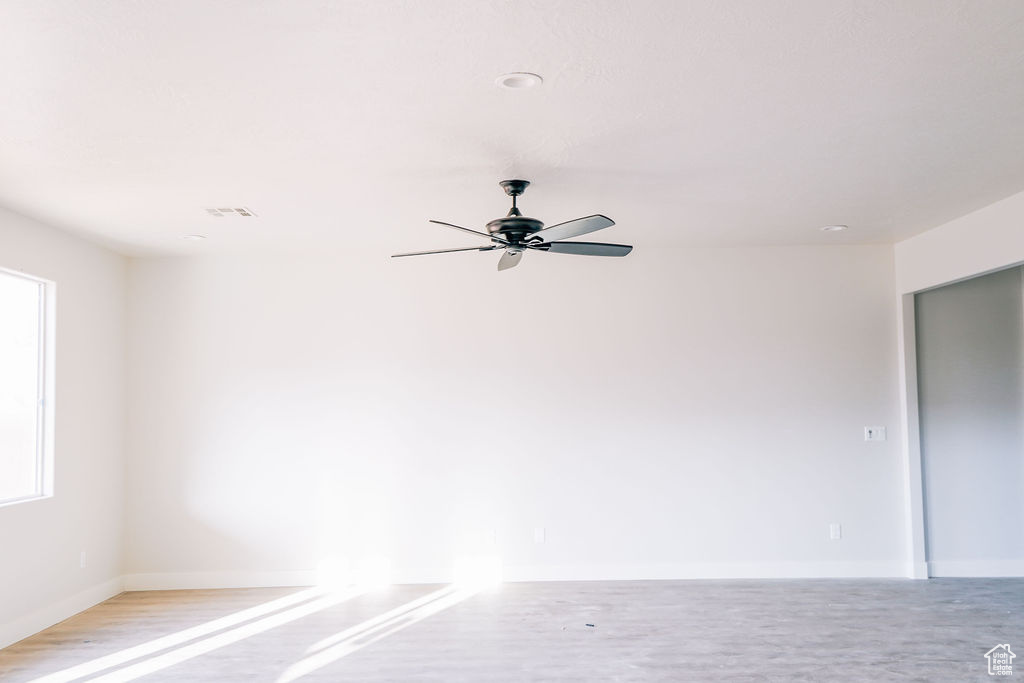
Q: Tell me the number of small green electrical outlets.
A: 0